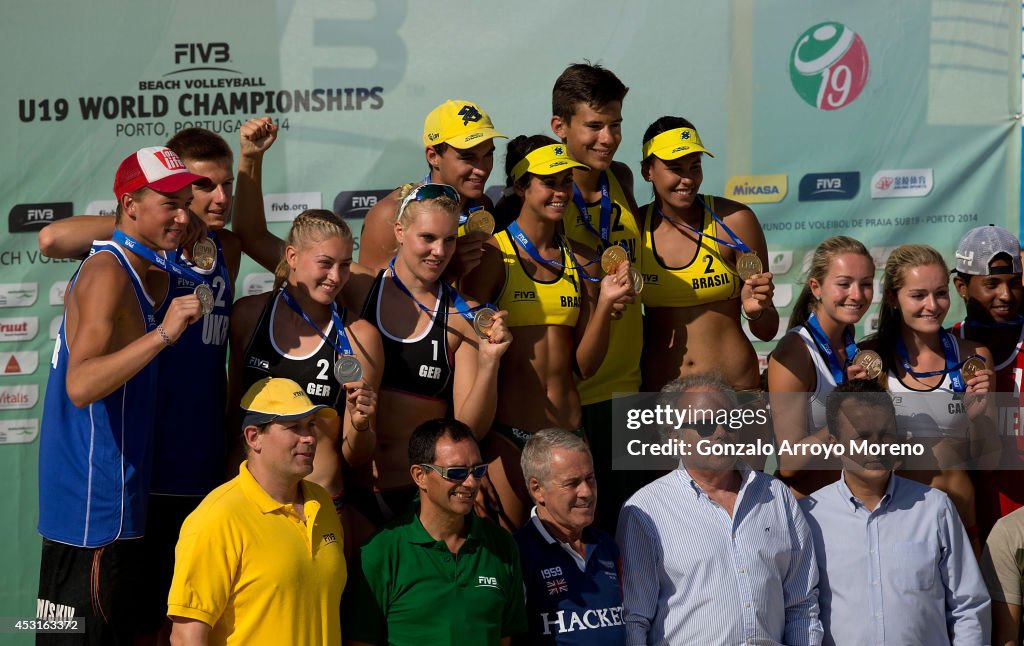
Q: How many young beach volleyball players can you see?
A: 11